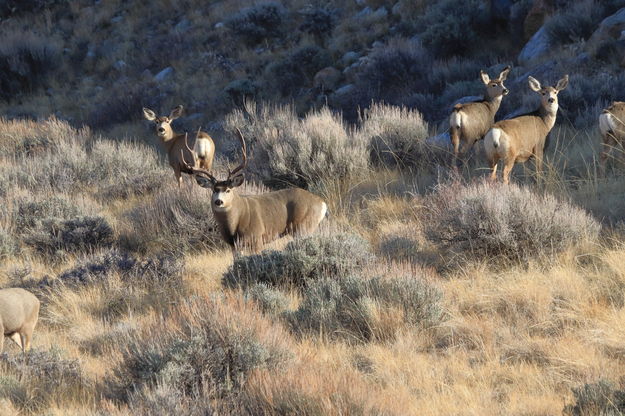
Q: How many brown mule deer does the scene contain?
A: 6